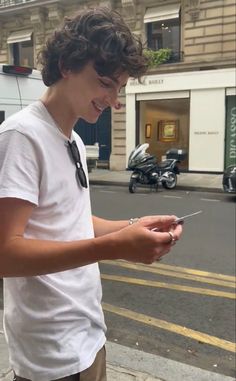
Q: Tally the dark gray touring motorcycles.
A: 1